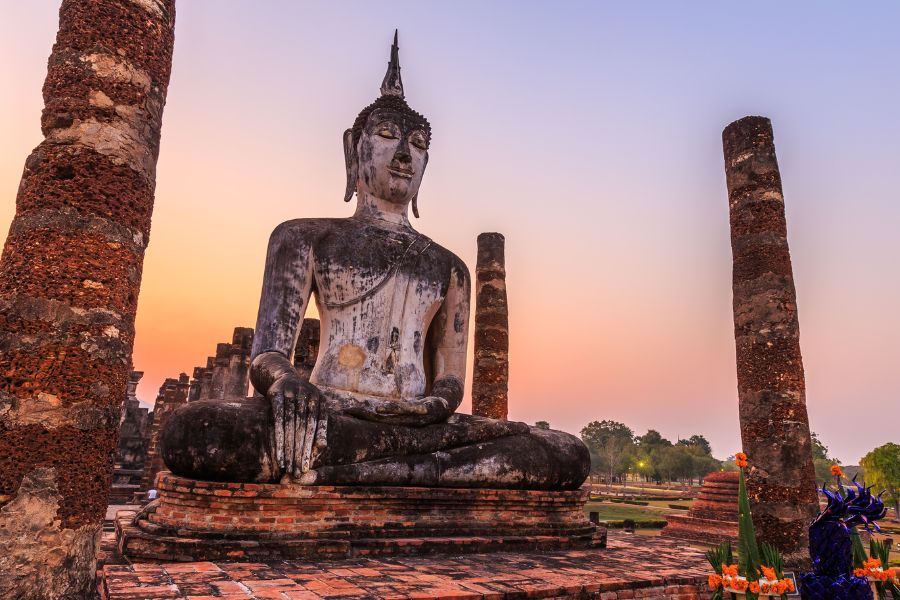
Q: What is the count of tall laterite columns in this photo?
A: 3